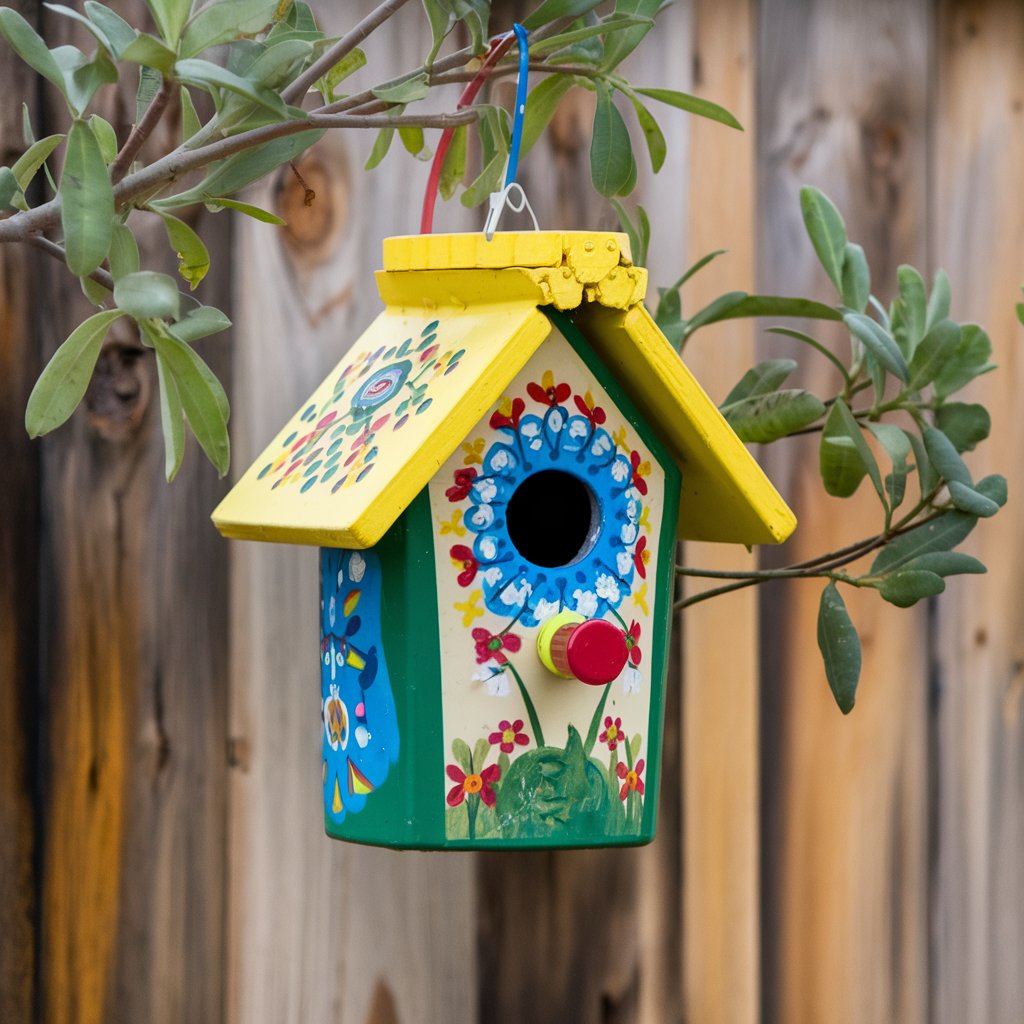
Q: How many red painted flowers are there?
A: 13